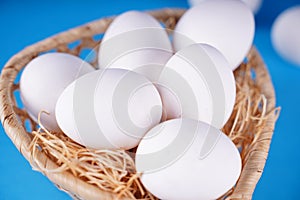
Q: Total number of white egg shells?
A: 8